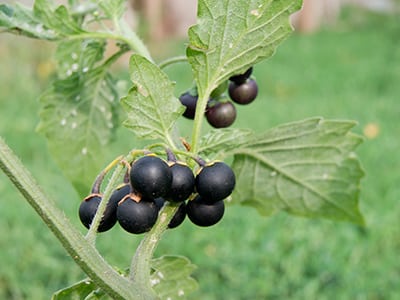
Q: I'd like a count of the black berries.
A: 12